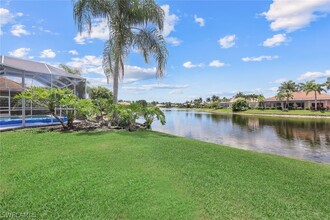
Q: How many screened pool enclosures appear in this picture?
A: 1